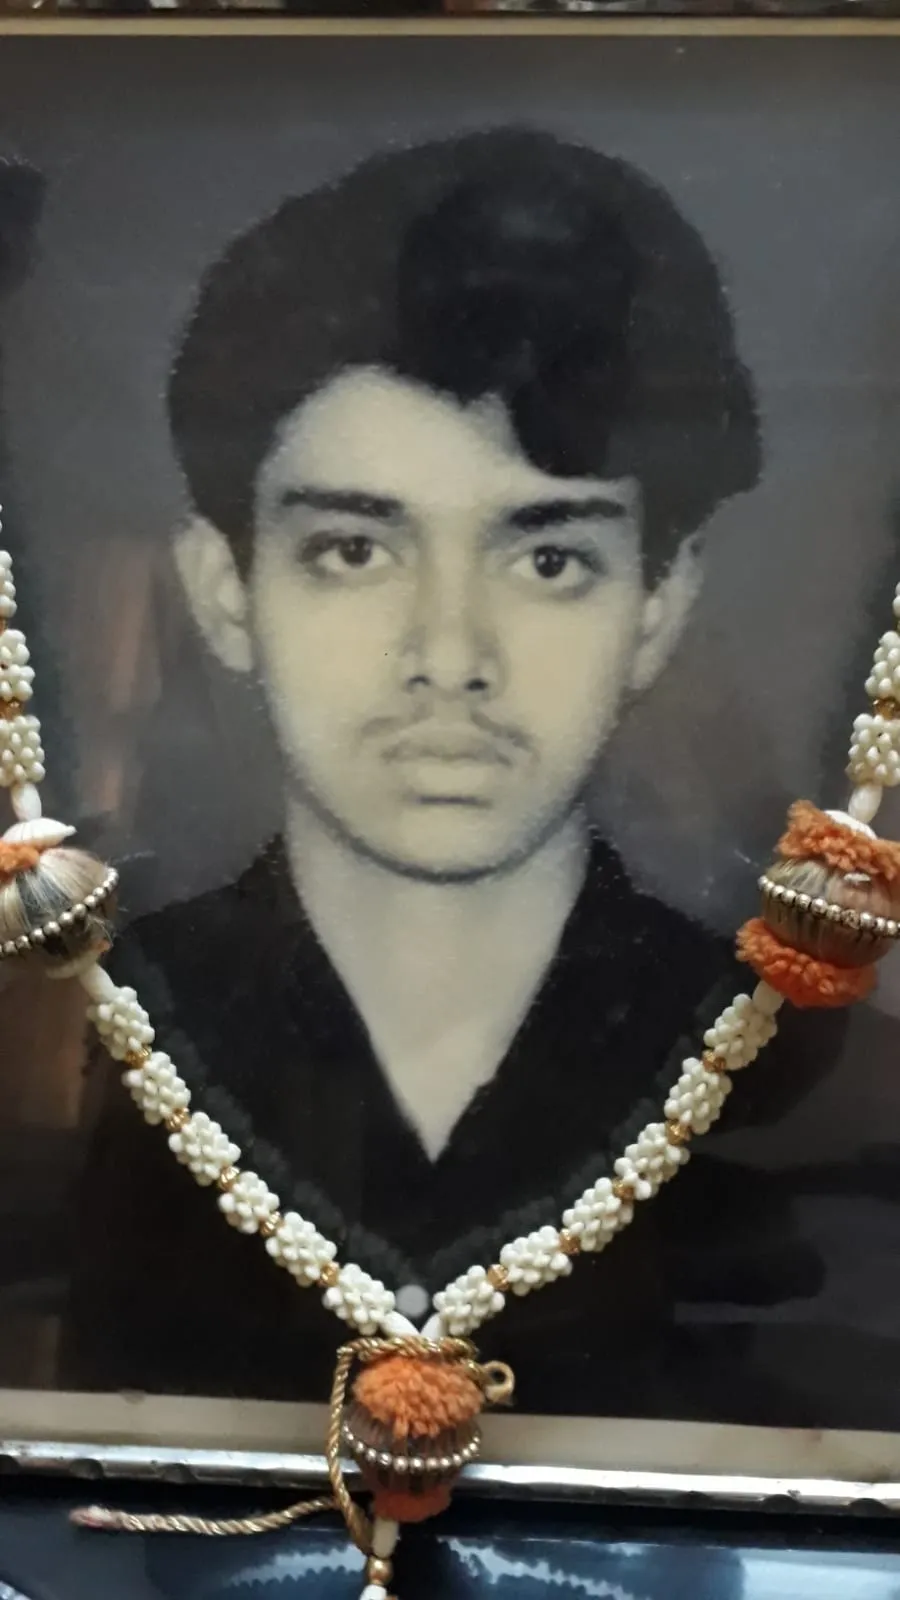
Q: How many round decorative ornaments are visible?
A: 3